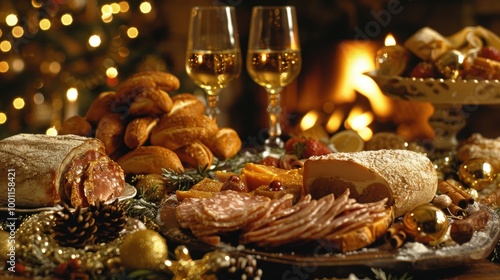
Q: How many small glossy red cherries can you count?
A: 2